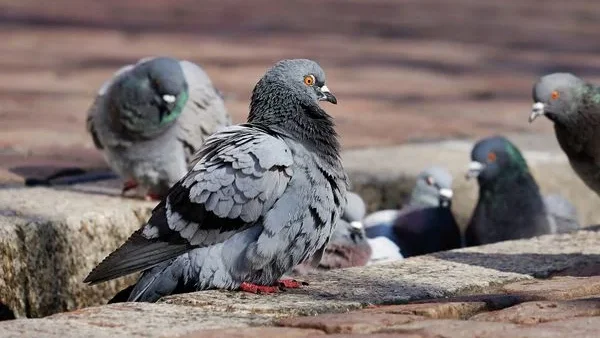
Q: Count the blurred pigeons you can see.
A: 5